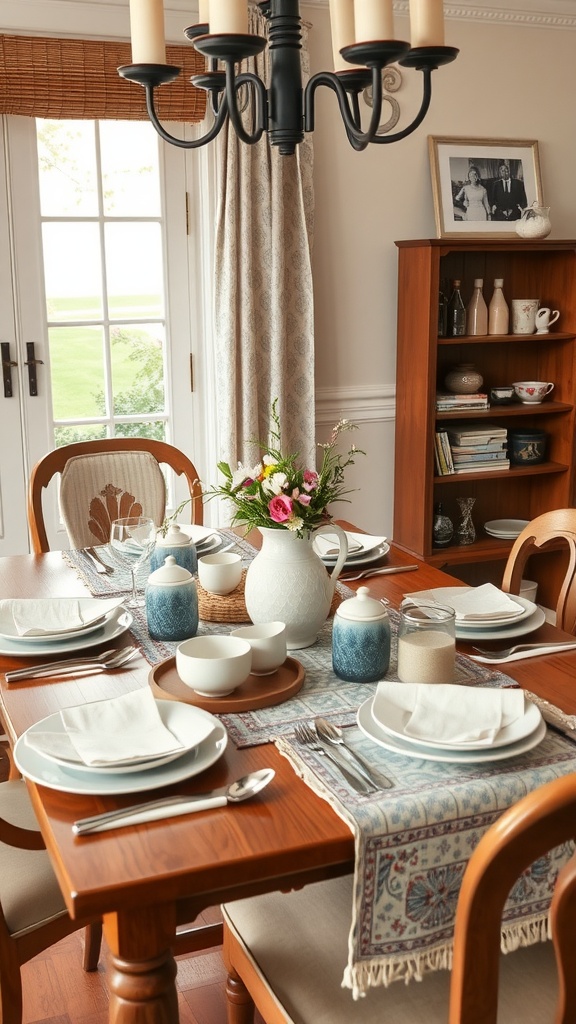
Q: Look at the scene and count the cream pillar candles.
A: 6